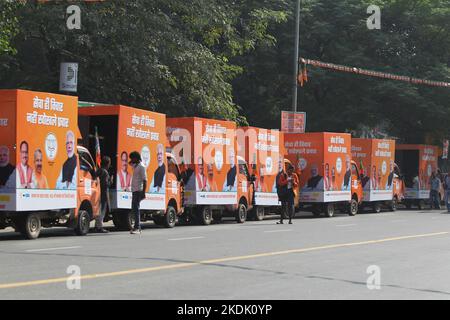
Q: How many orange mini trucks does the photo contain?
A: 7